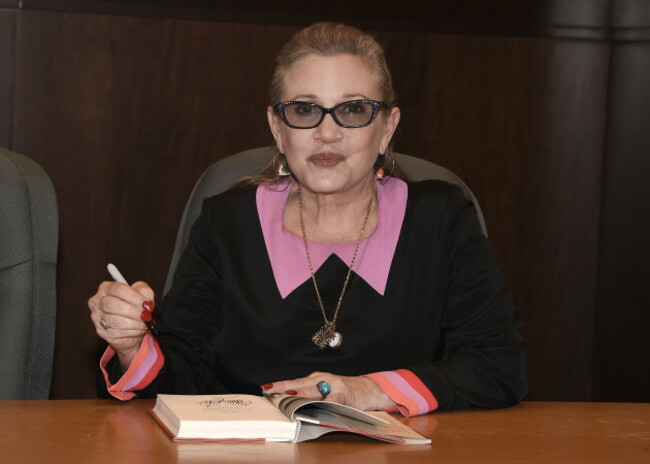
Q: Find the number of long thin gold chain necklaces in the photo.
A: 1